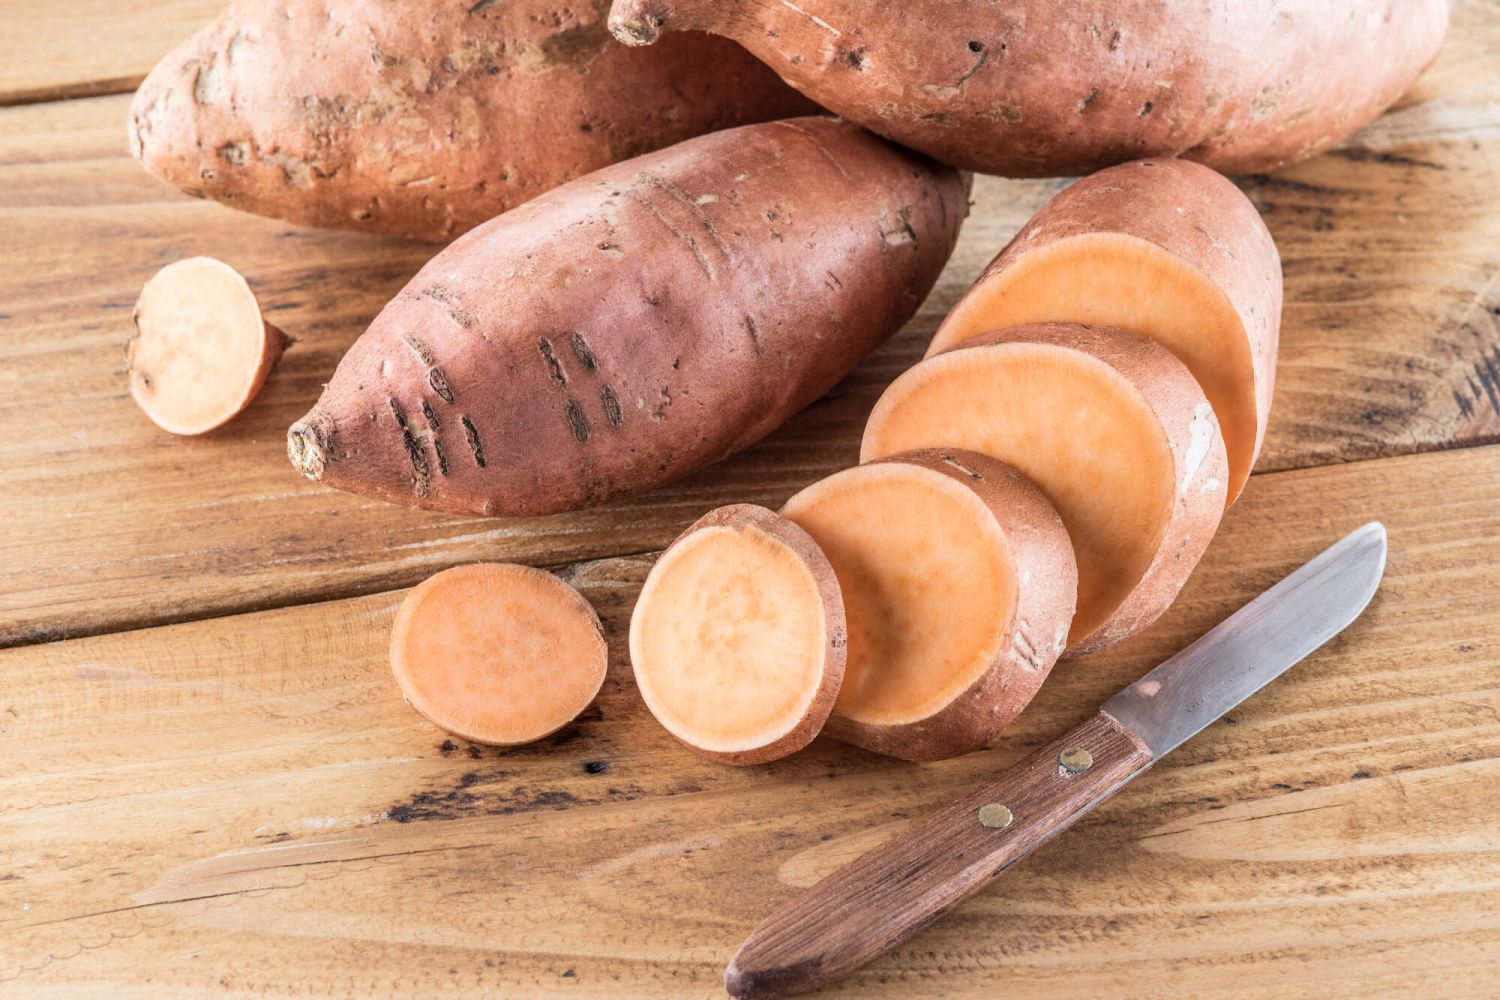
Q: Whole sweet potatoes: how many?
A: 3